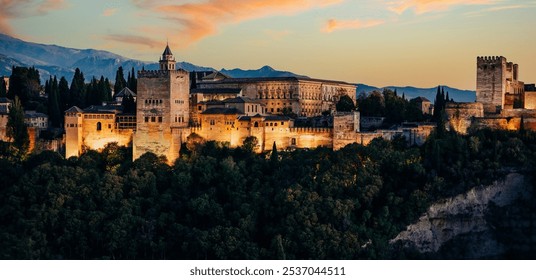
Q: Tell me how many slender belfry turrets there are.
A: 1